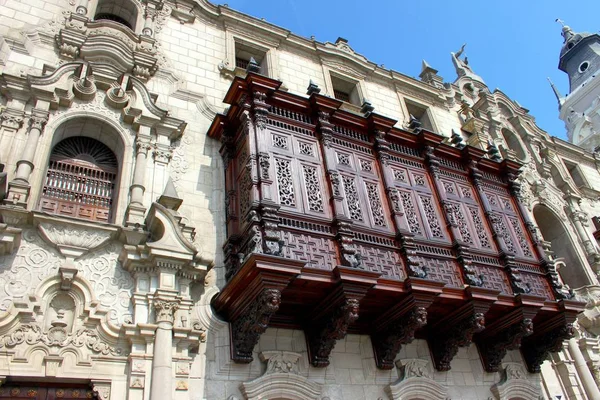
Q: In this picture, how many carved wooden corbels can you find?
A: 6